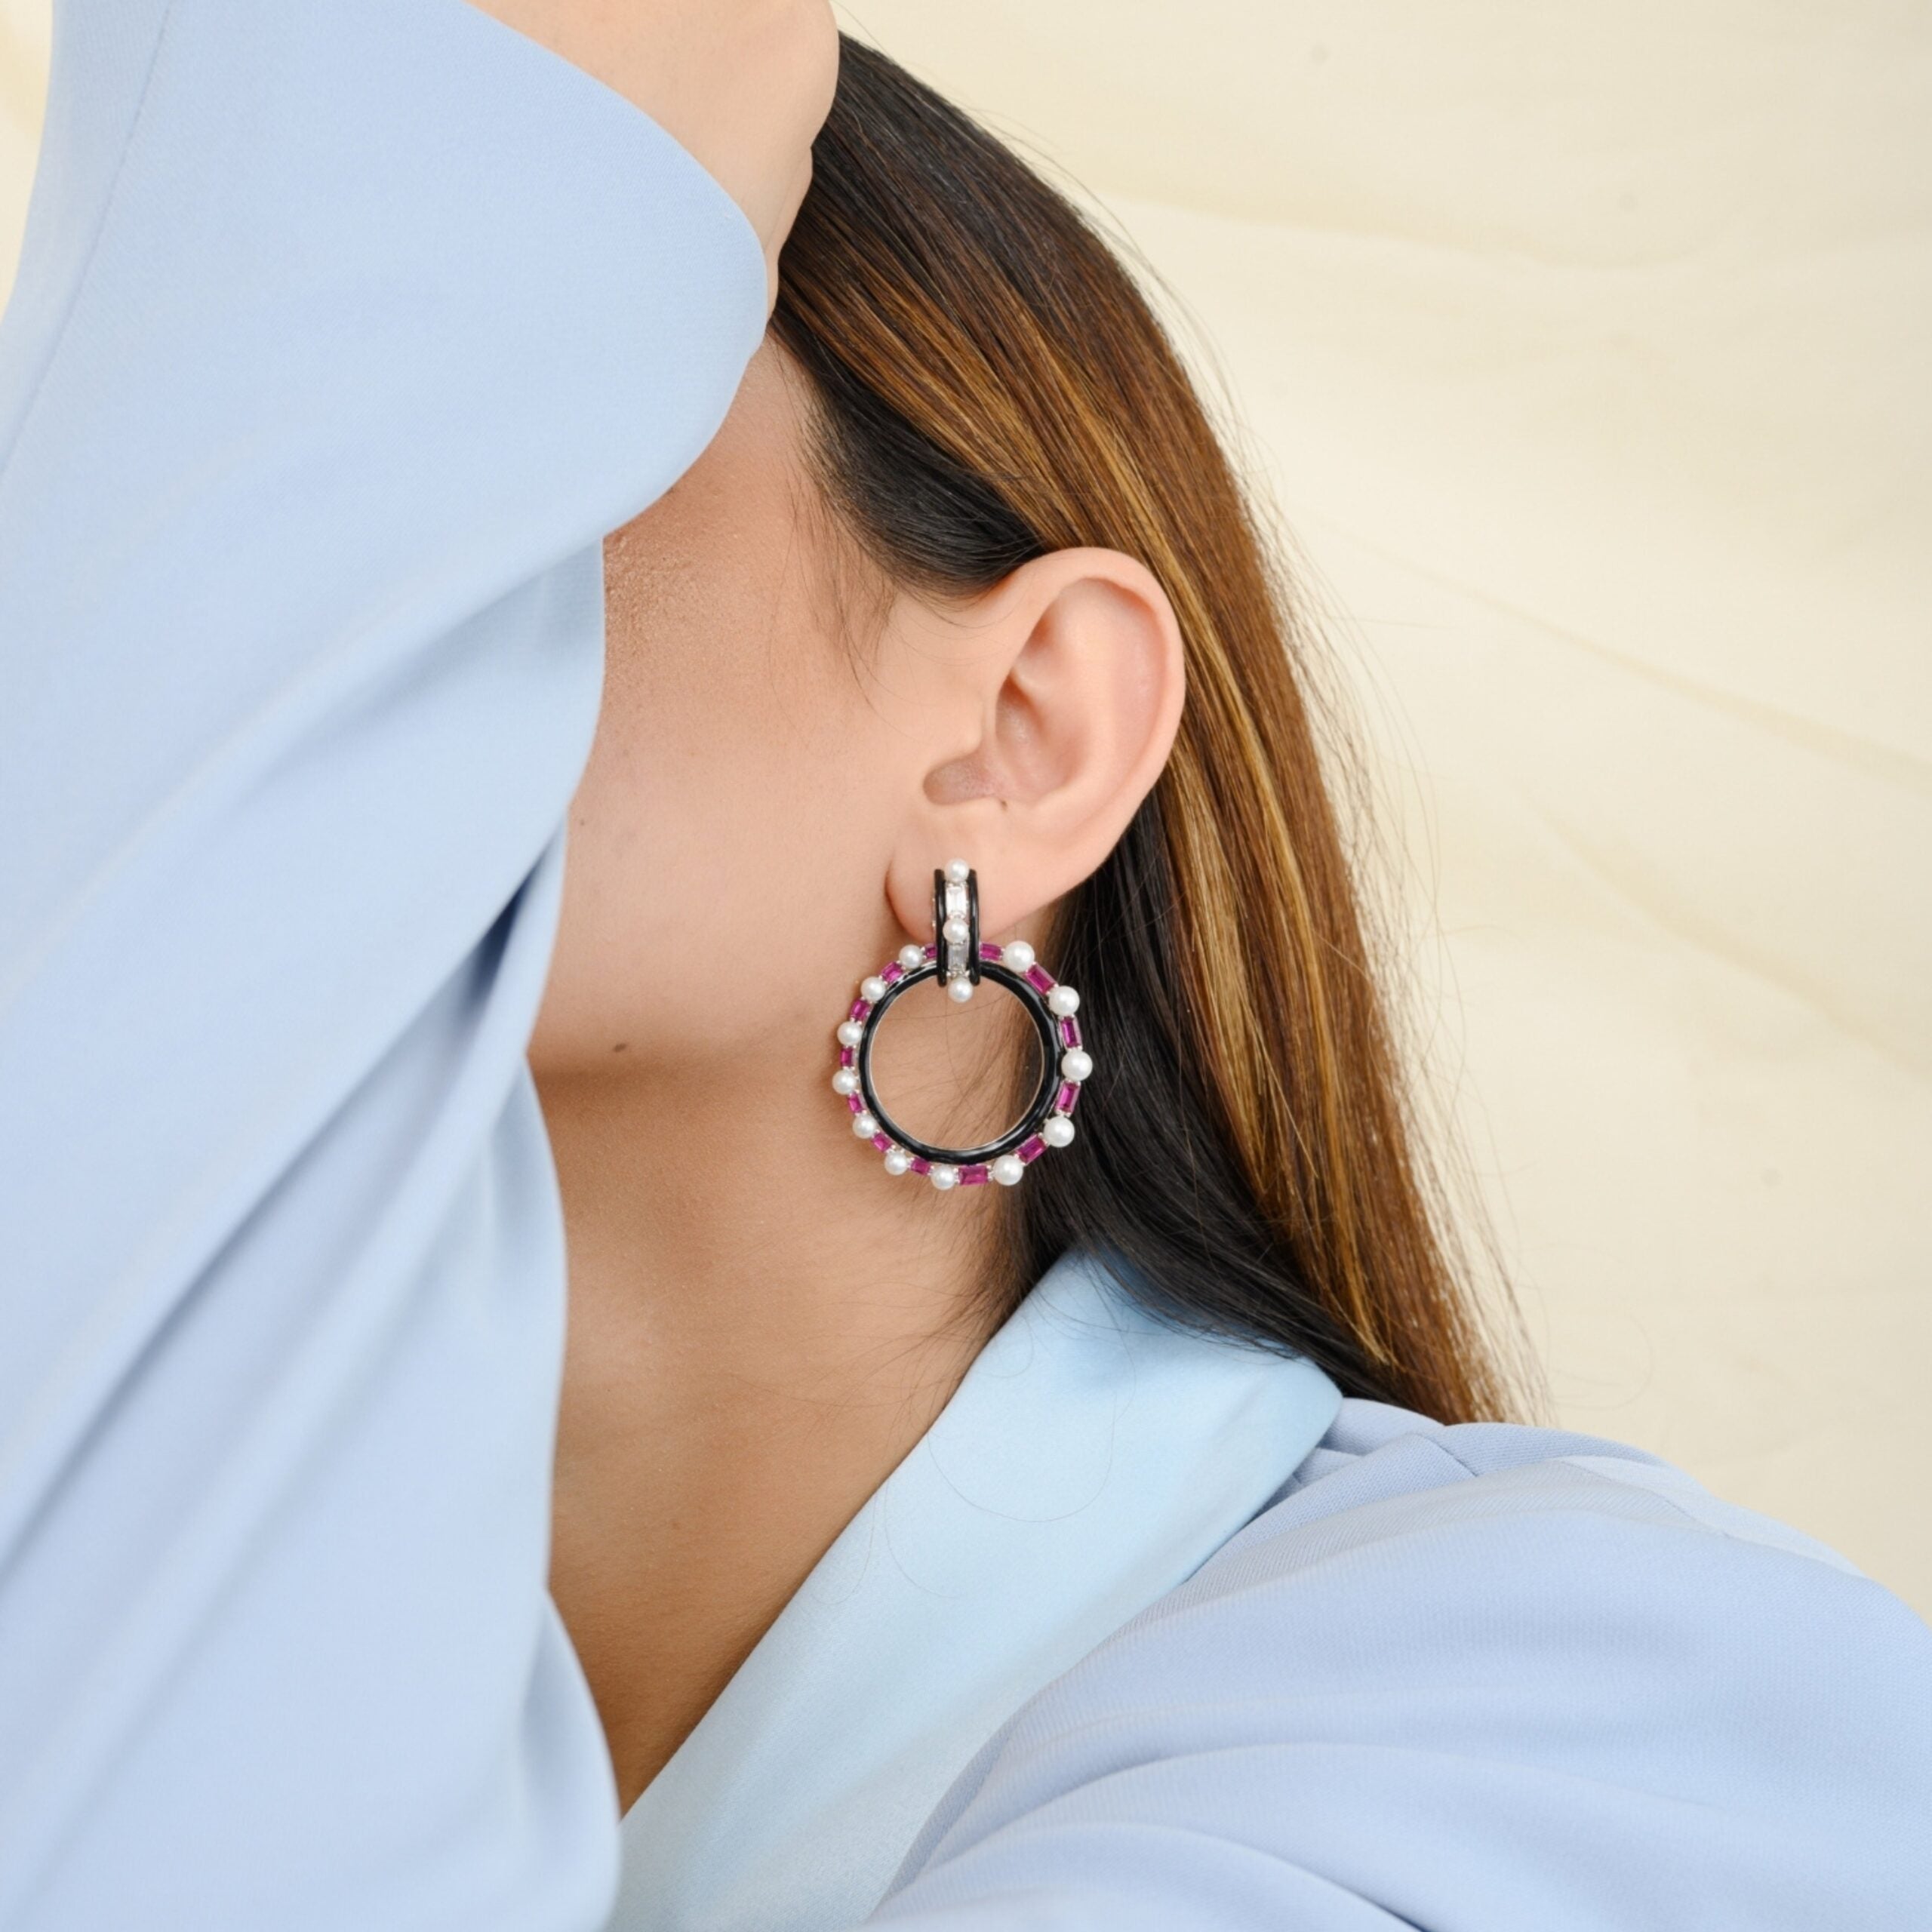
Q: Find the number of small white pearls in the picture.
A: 15